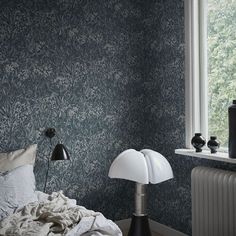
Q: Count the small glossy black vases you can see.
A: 2